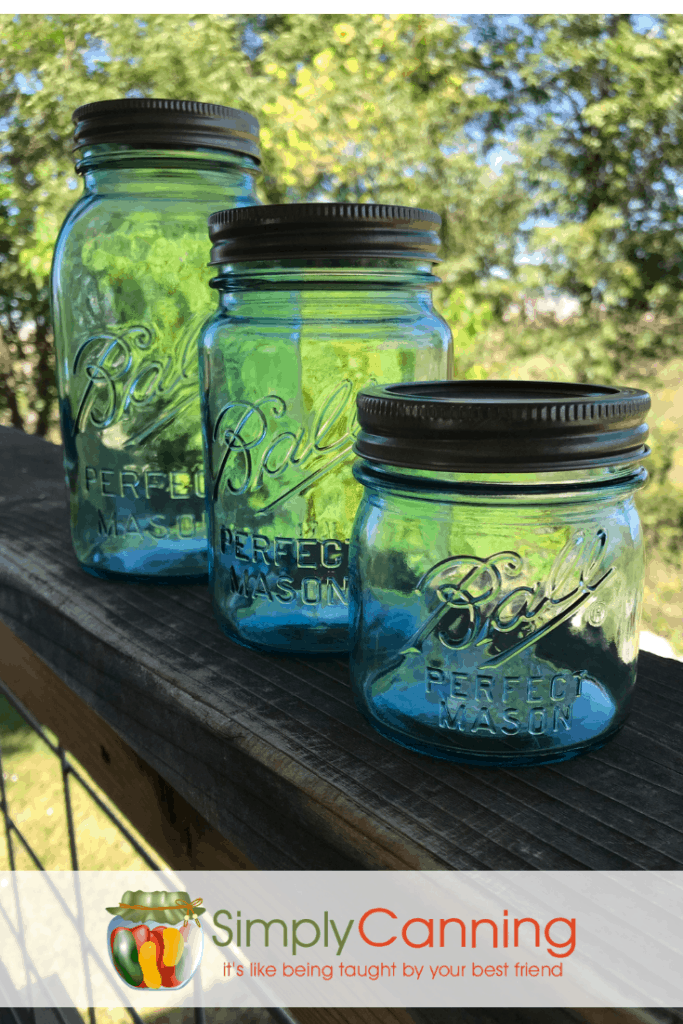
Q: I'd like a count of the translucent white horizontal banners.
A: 1